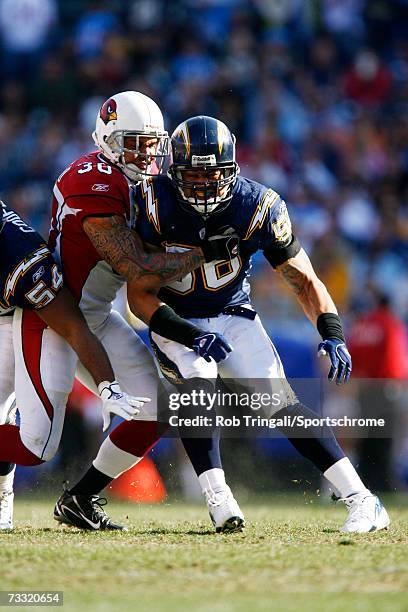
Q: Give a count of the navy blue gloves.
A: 2